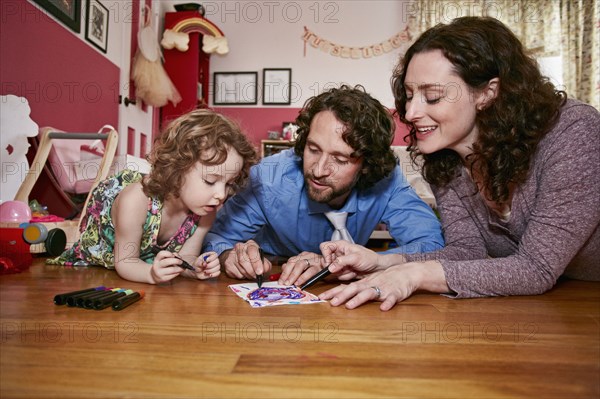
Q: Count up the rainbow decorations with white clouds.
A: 1